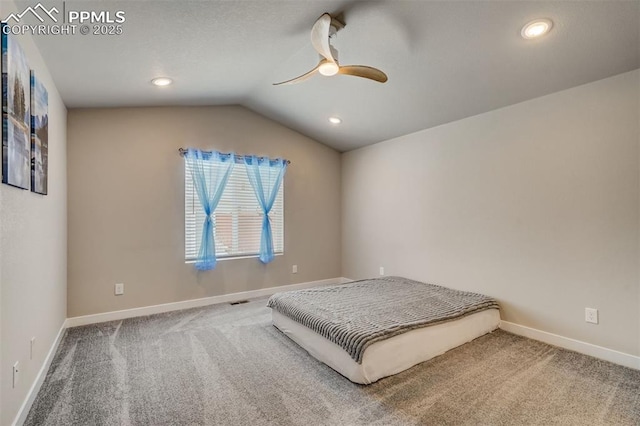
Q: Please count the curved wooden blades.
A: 3